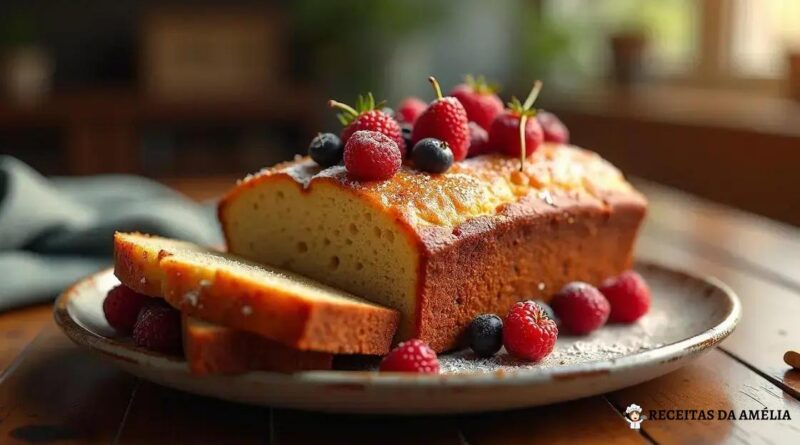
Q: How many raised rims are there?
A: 1